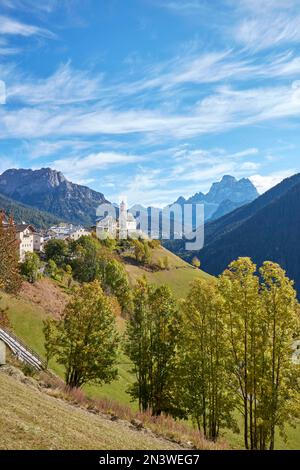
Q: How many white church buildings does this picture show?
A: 1